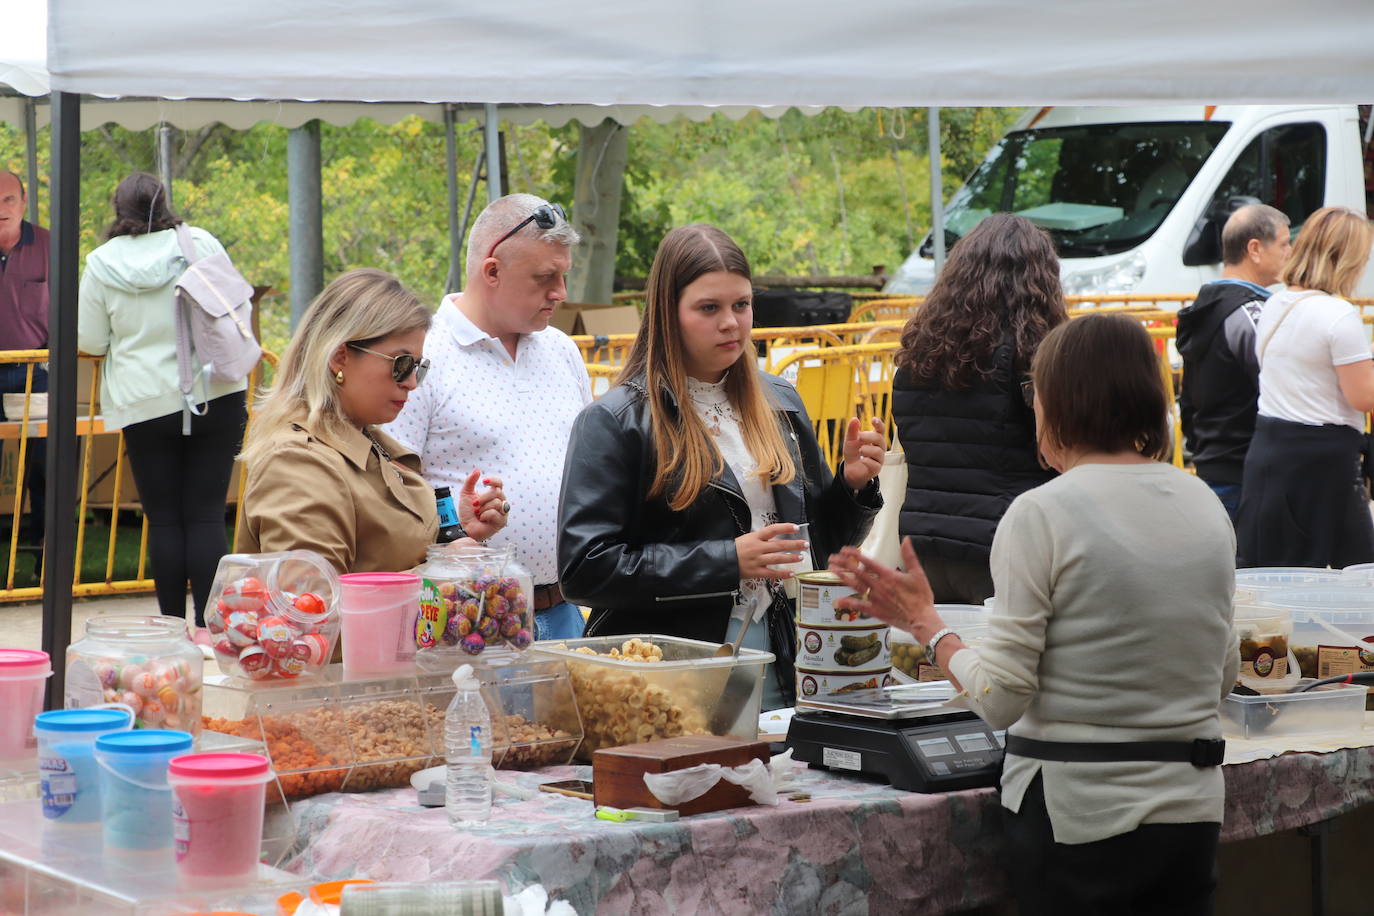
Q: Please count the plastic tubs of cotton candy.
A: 5